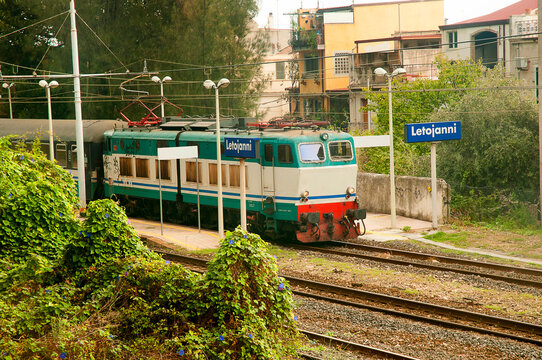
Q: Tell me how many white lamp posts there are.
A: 5